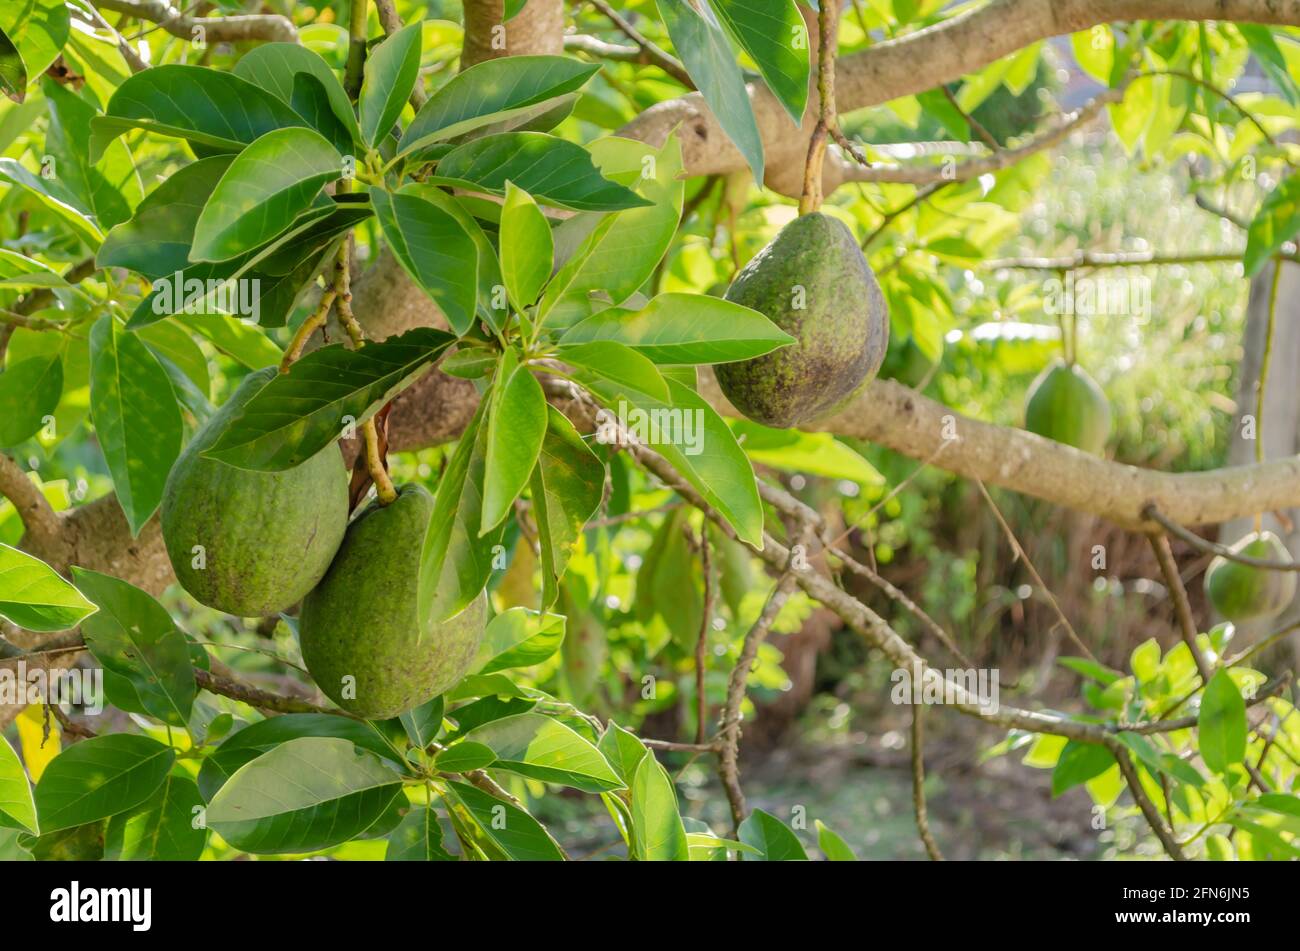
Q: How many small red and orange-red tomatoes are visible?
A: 0